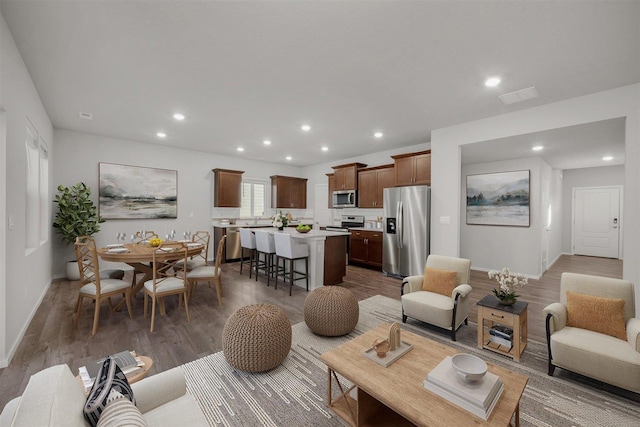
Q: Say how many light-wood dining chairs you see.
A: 6